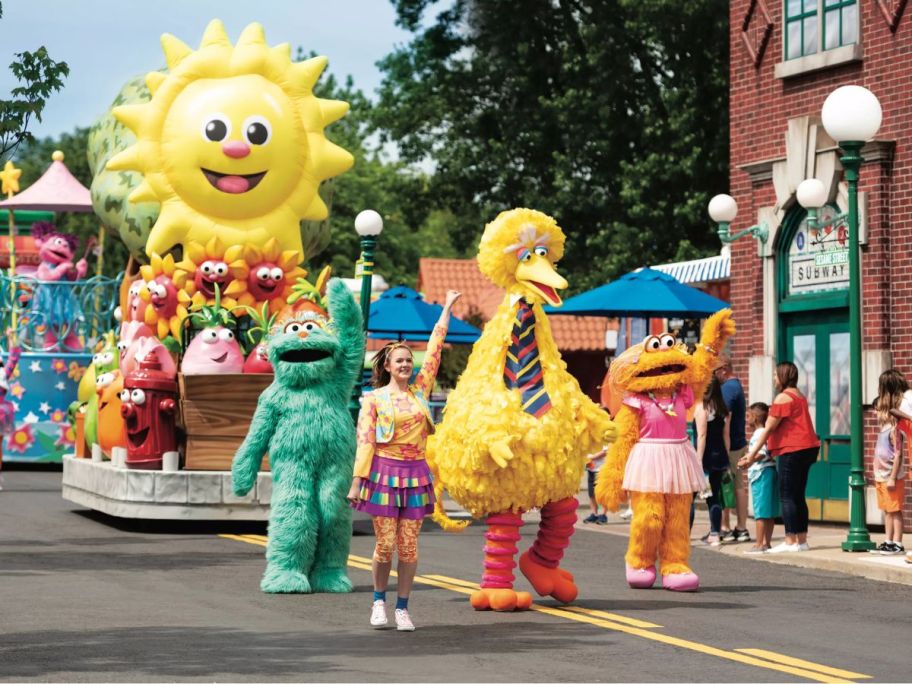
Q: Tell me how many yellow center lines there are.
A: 2